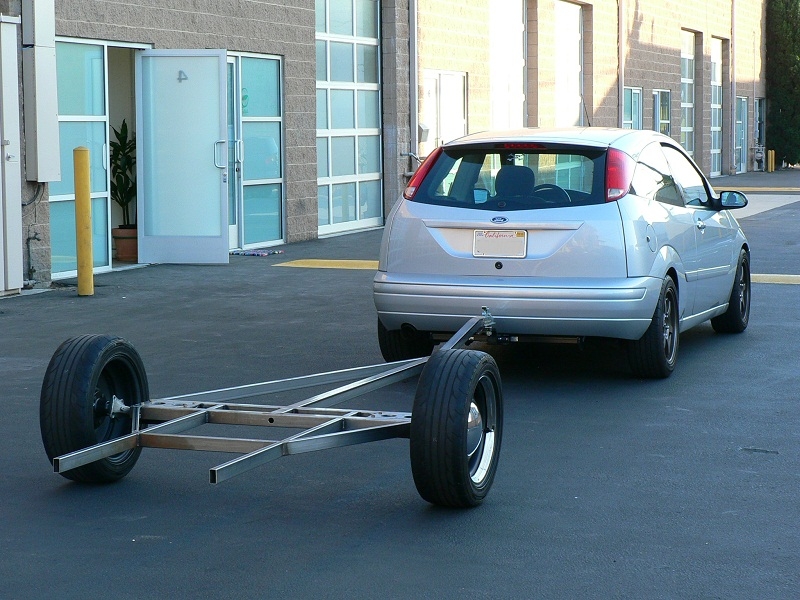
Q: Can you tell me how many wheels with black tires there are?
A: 5